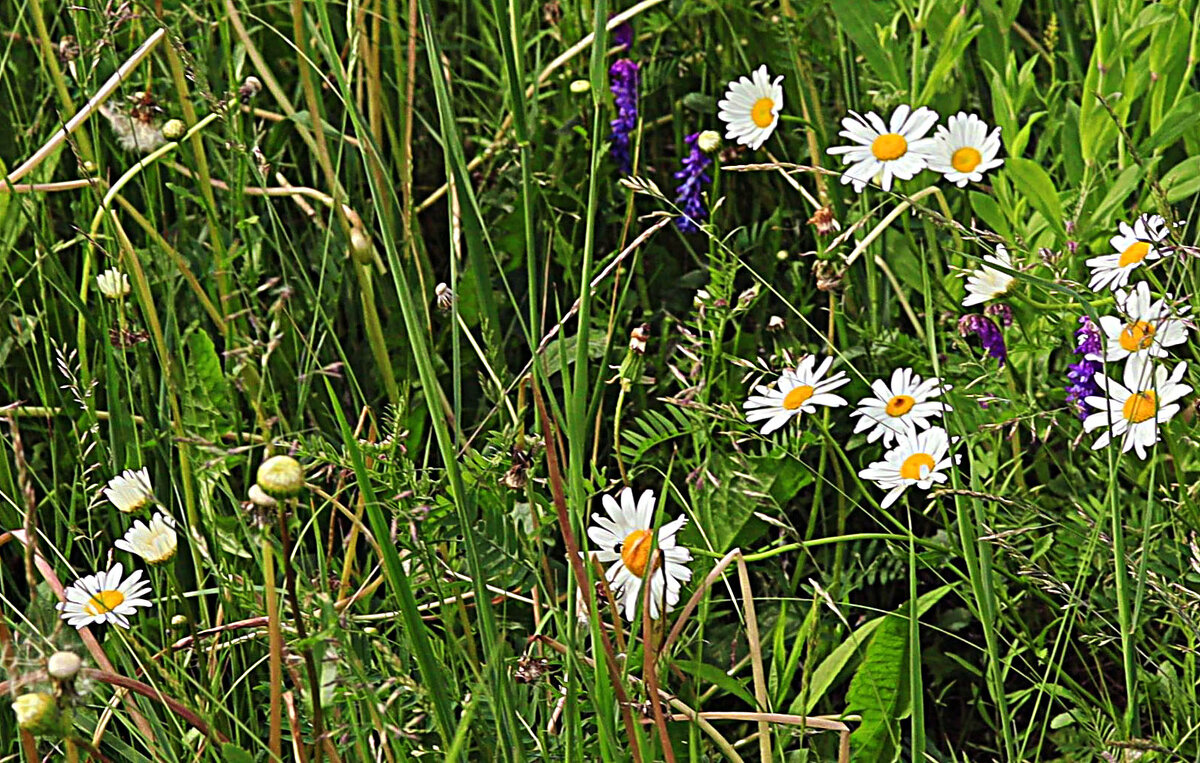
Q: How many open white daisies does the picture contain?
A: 12